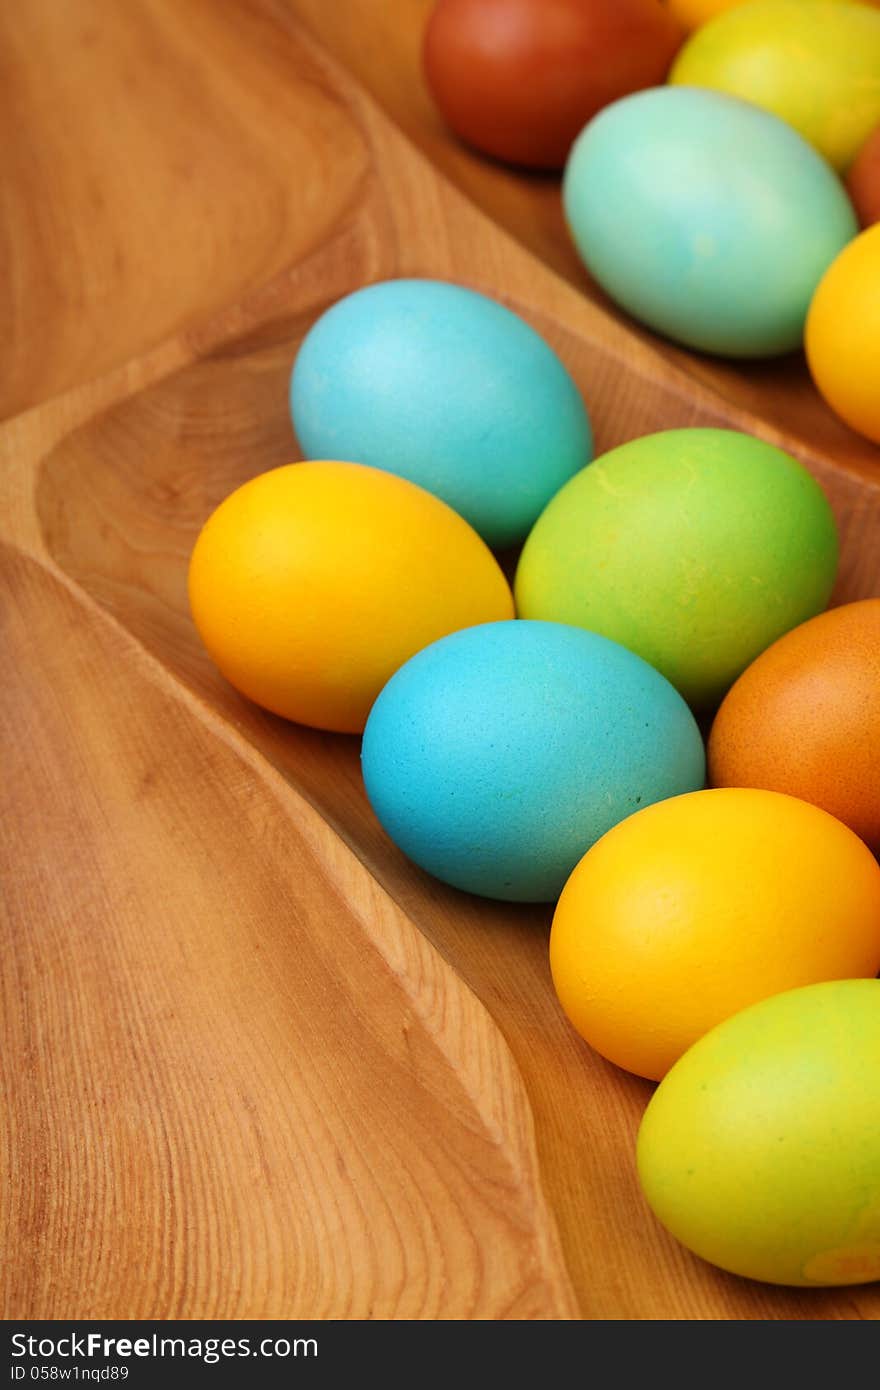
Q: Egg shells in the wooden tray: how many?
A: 13